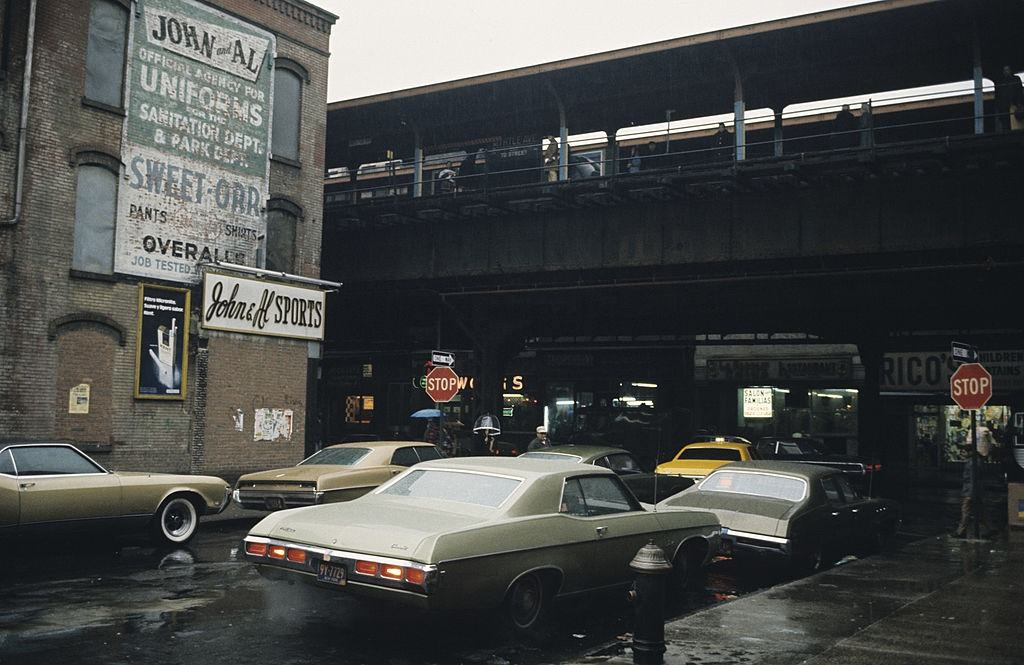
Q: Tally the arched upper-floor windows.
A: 4